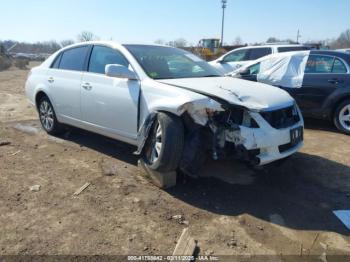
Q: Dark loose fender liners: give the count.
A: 1